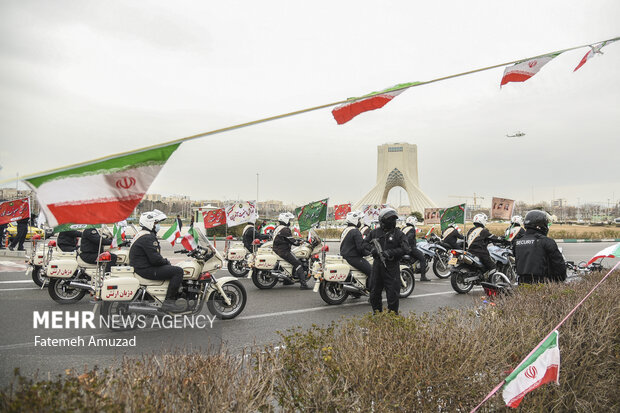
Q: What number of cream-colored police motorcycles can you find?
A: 6